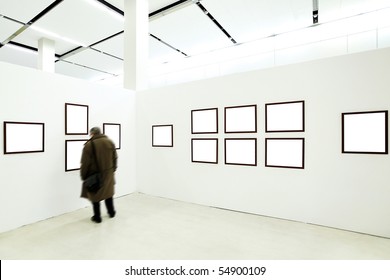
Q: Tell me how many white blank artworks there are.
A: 12